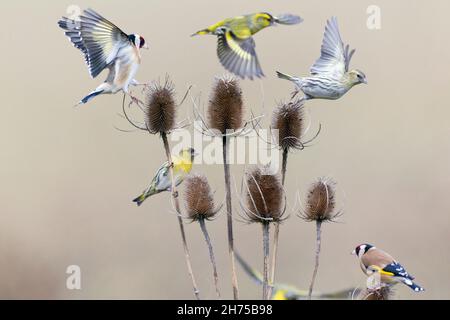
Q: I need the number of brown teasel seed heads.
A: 7